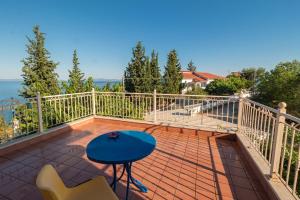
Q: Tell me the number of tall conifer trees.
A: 5